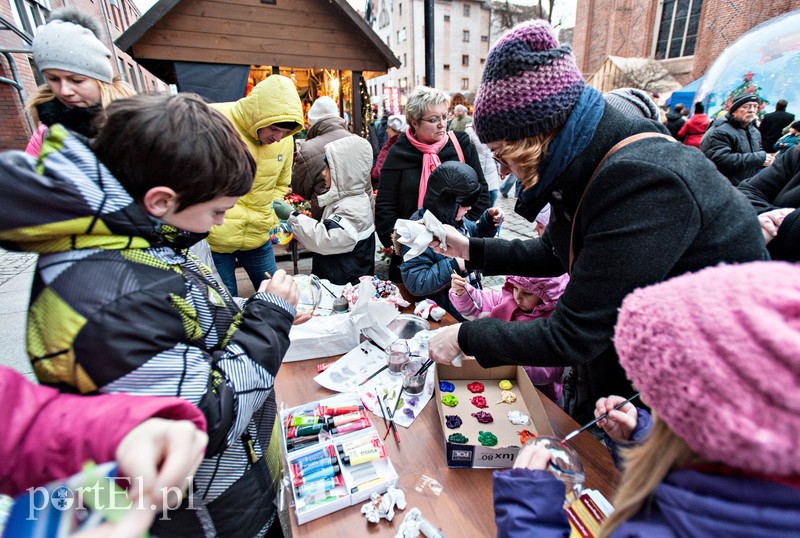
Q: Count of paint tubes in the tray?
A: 14